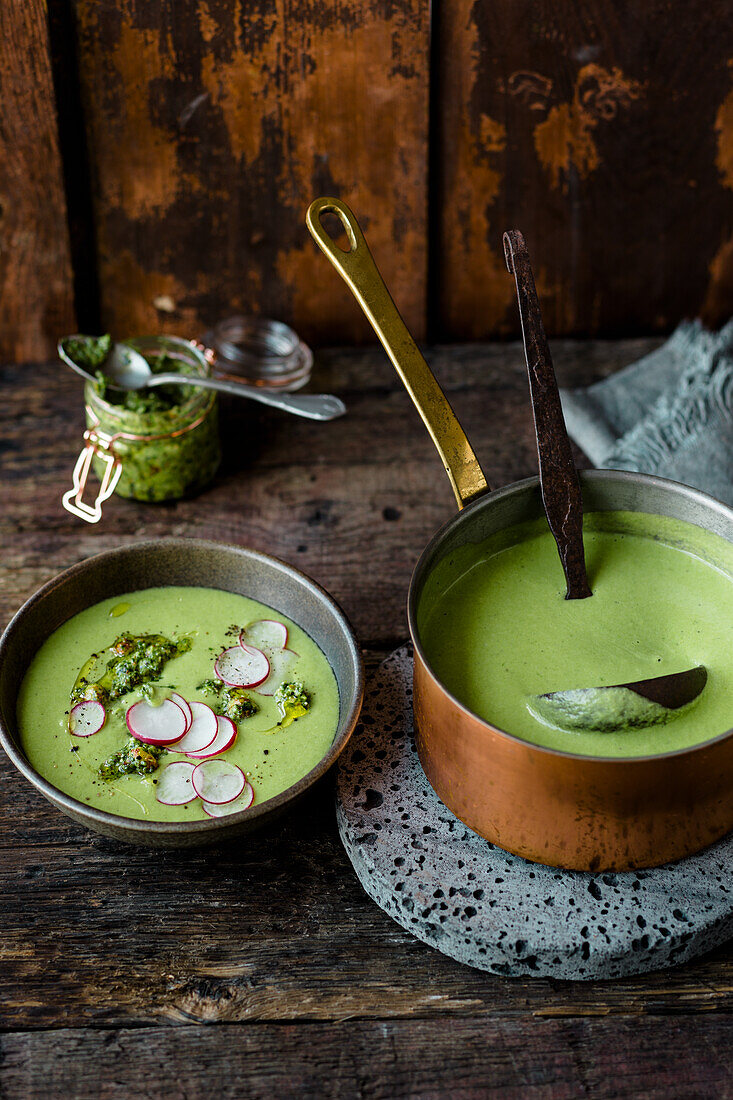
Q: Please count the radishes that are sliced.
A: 11